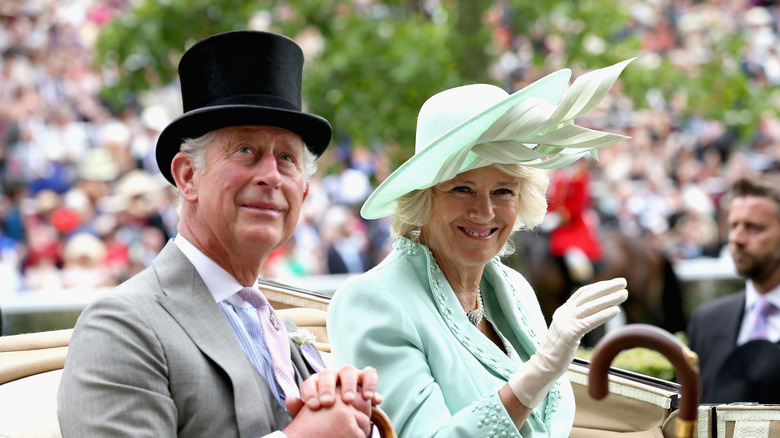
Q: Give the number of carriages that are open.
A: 1